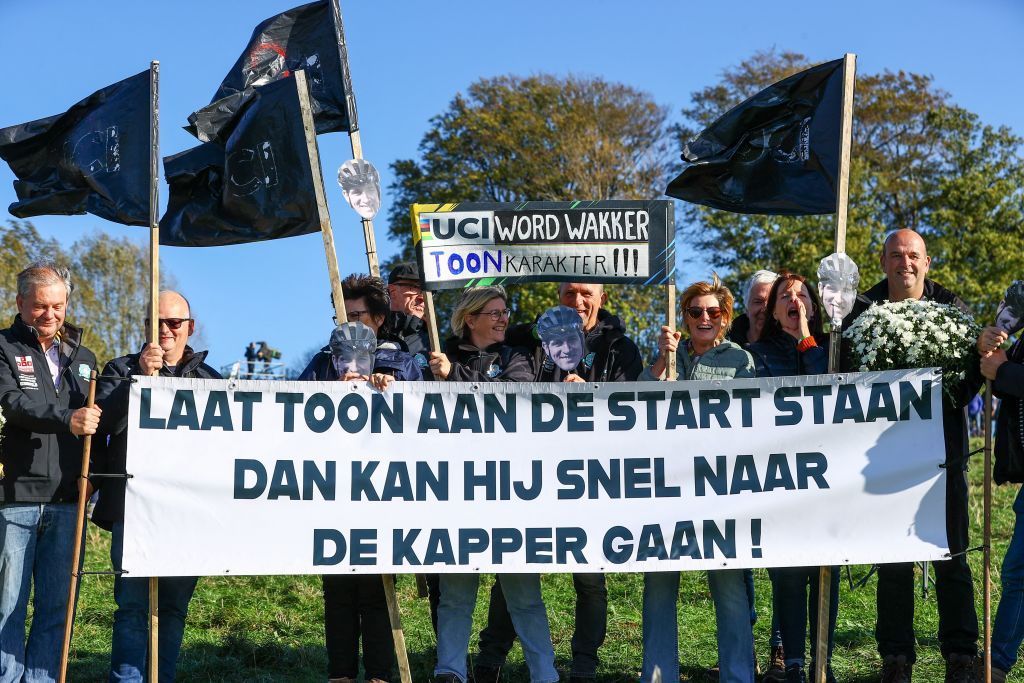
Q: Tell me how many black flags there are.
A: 4